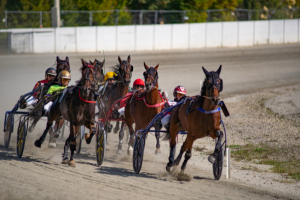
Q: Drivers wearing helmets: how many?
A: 5